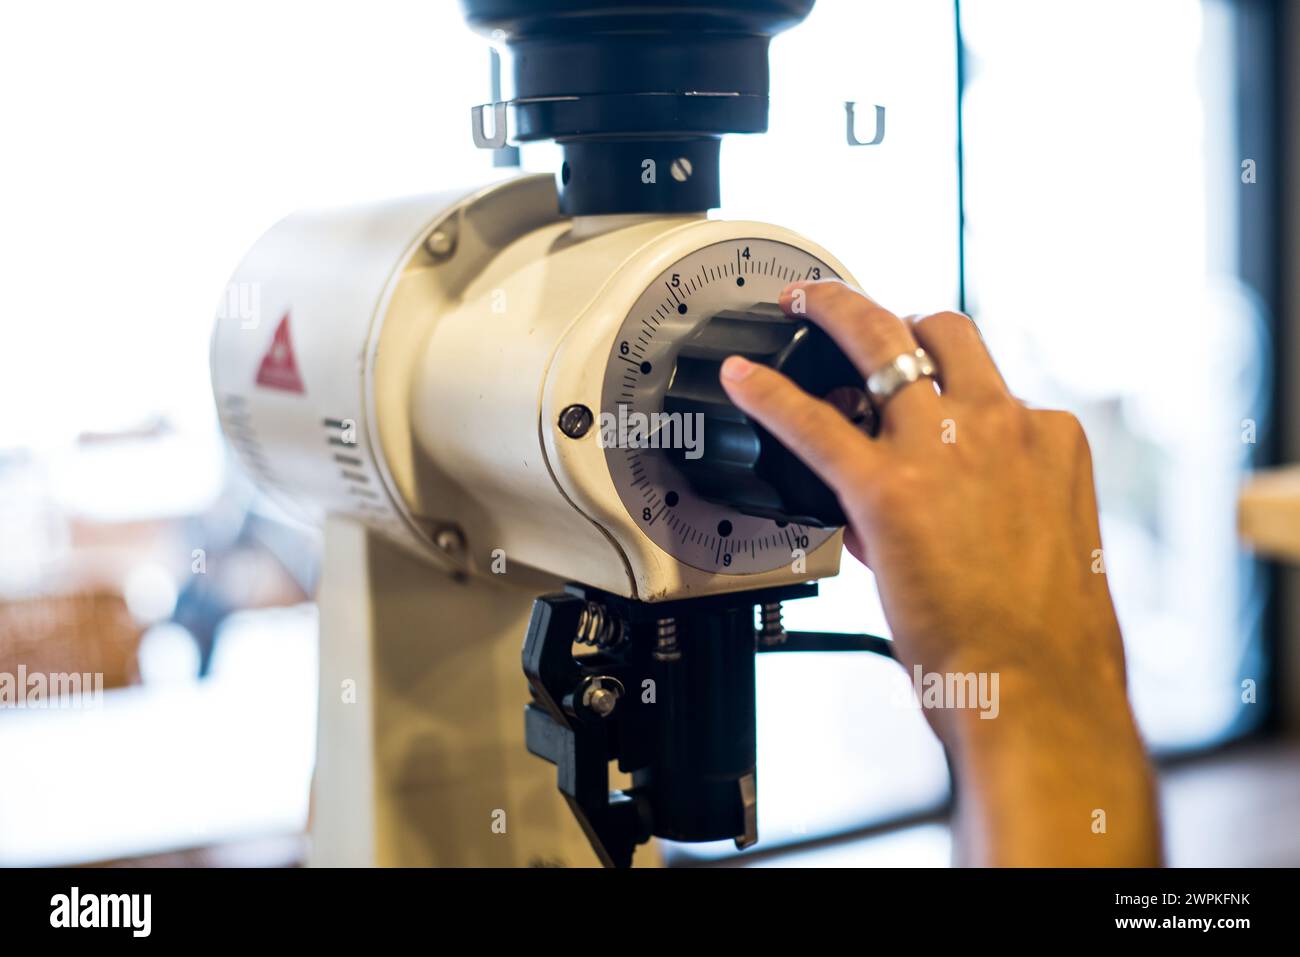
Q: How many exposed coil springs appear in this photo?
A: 3